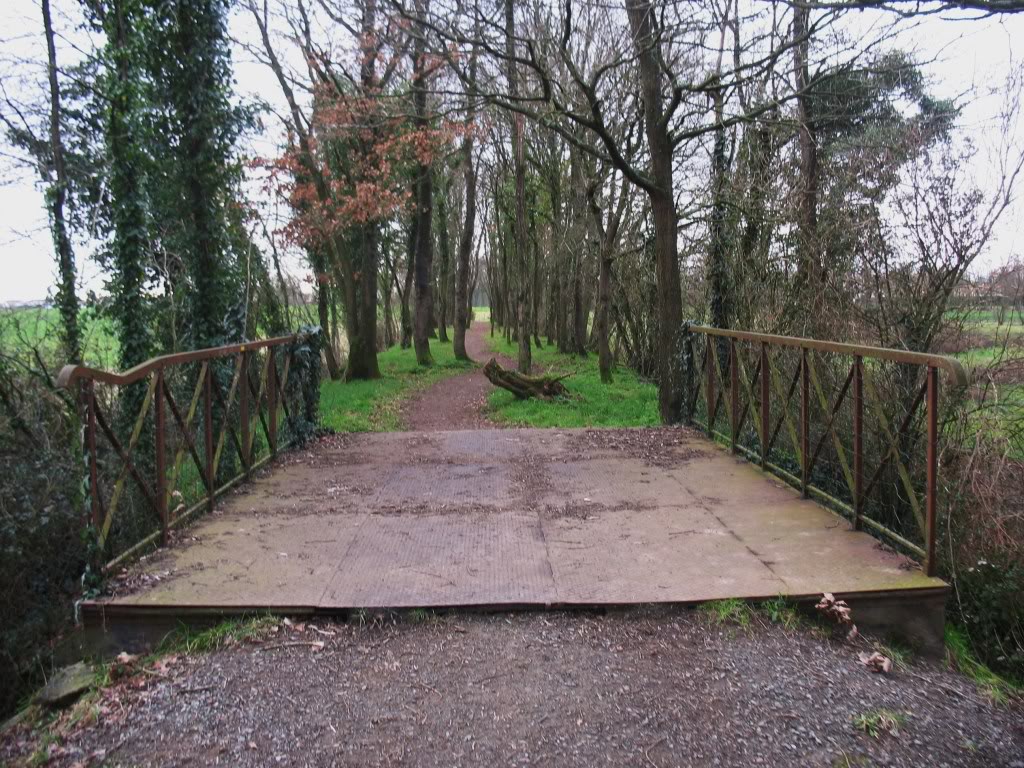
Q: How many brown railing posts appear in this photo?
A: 11